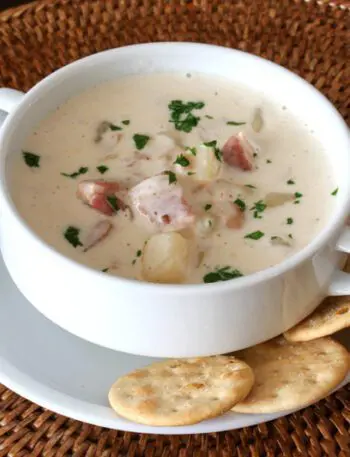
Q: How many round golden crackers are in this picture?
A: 3